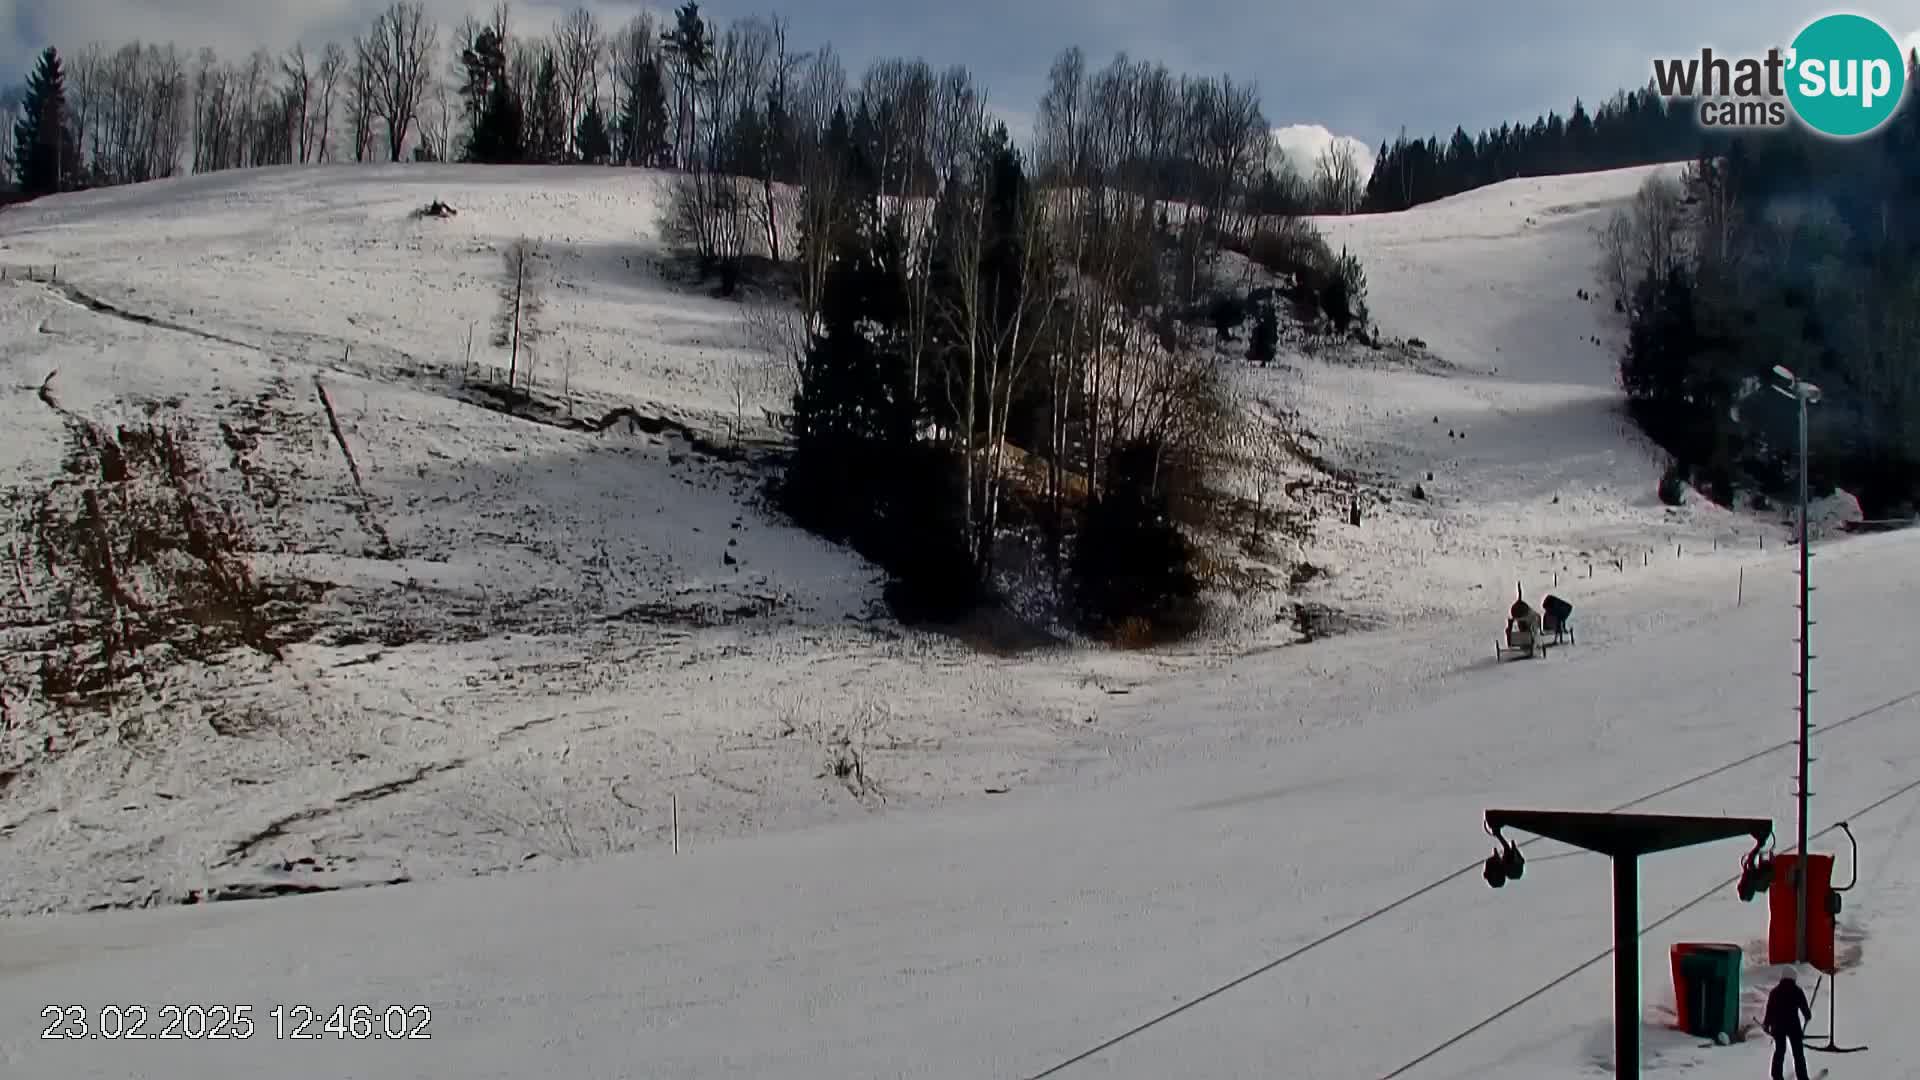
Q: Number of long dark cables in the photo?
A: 2